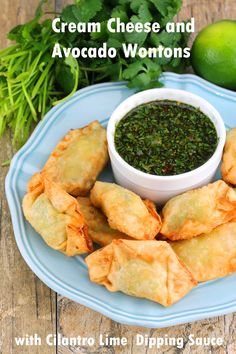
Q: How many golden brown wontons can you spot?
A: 8